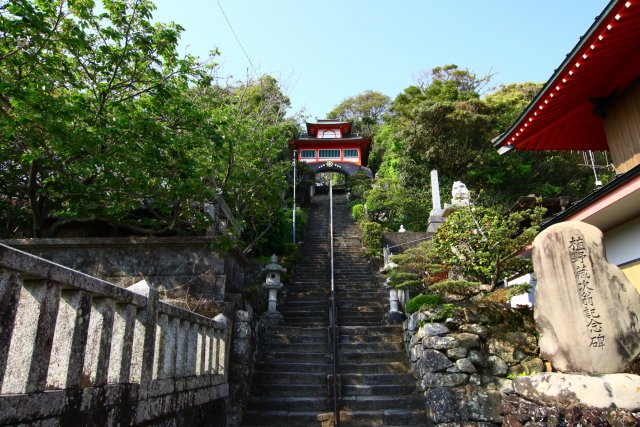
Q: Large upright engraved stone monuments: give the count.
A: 1